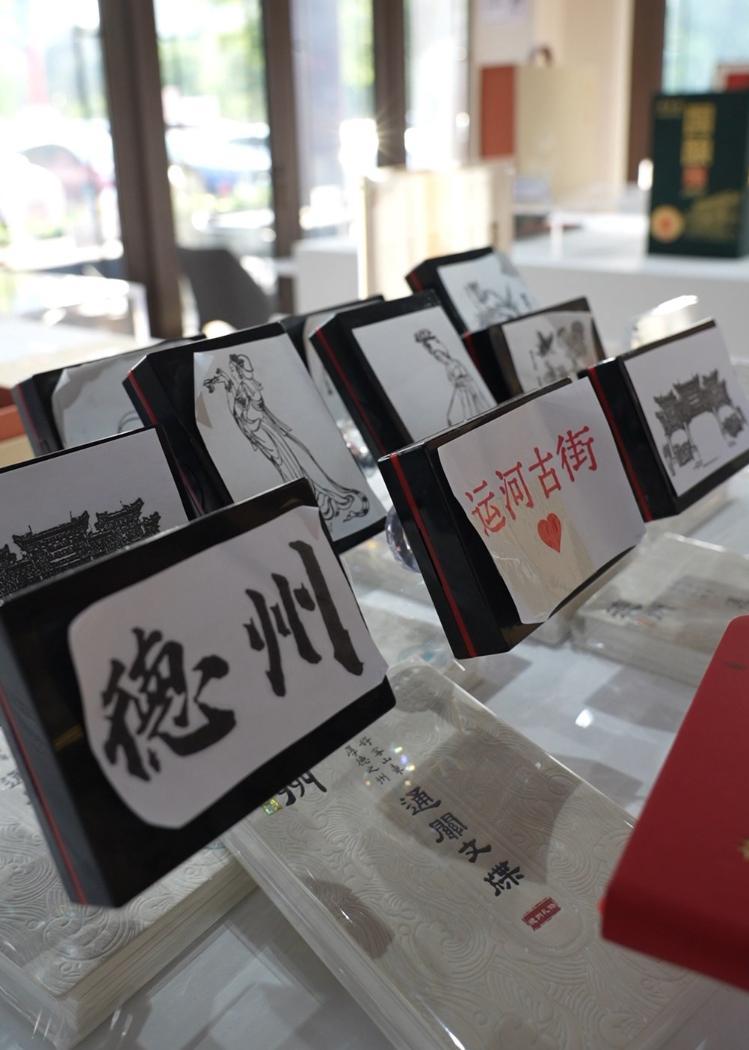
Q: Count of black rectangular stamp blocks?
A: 10